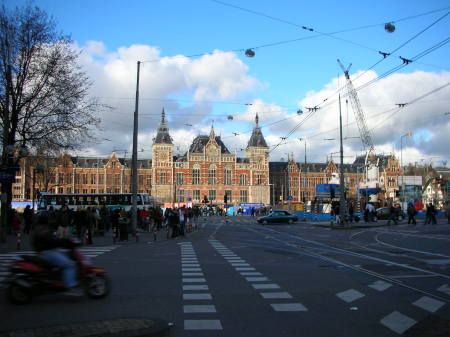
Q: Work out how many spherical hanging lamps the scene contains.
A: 4